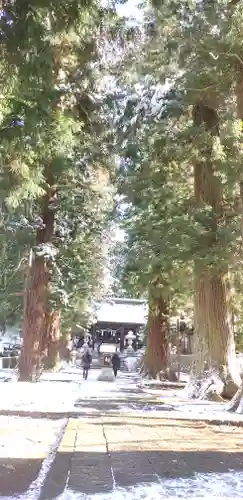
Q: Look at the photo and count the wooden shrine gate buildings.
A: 1